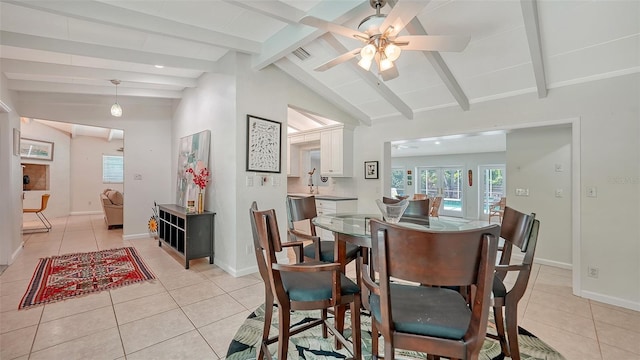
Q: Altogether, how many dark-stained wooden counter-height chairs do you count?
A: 5